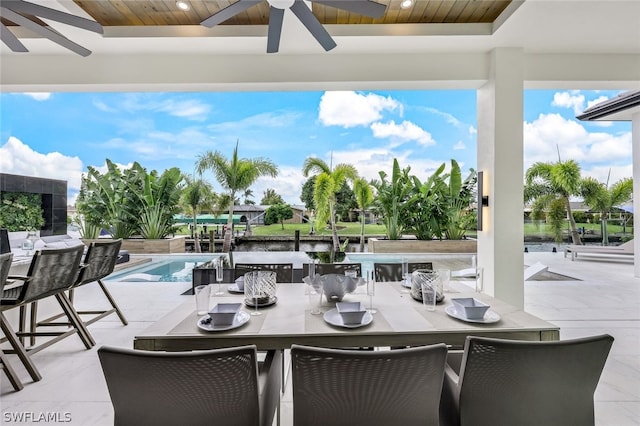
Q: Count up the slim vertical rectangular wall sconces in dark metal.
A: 1